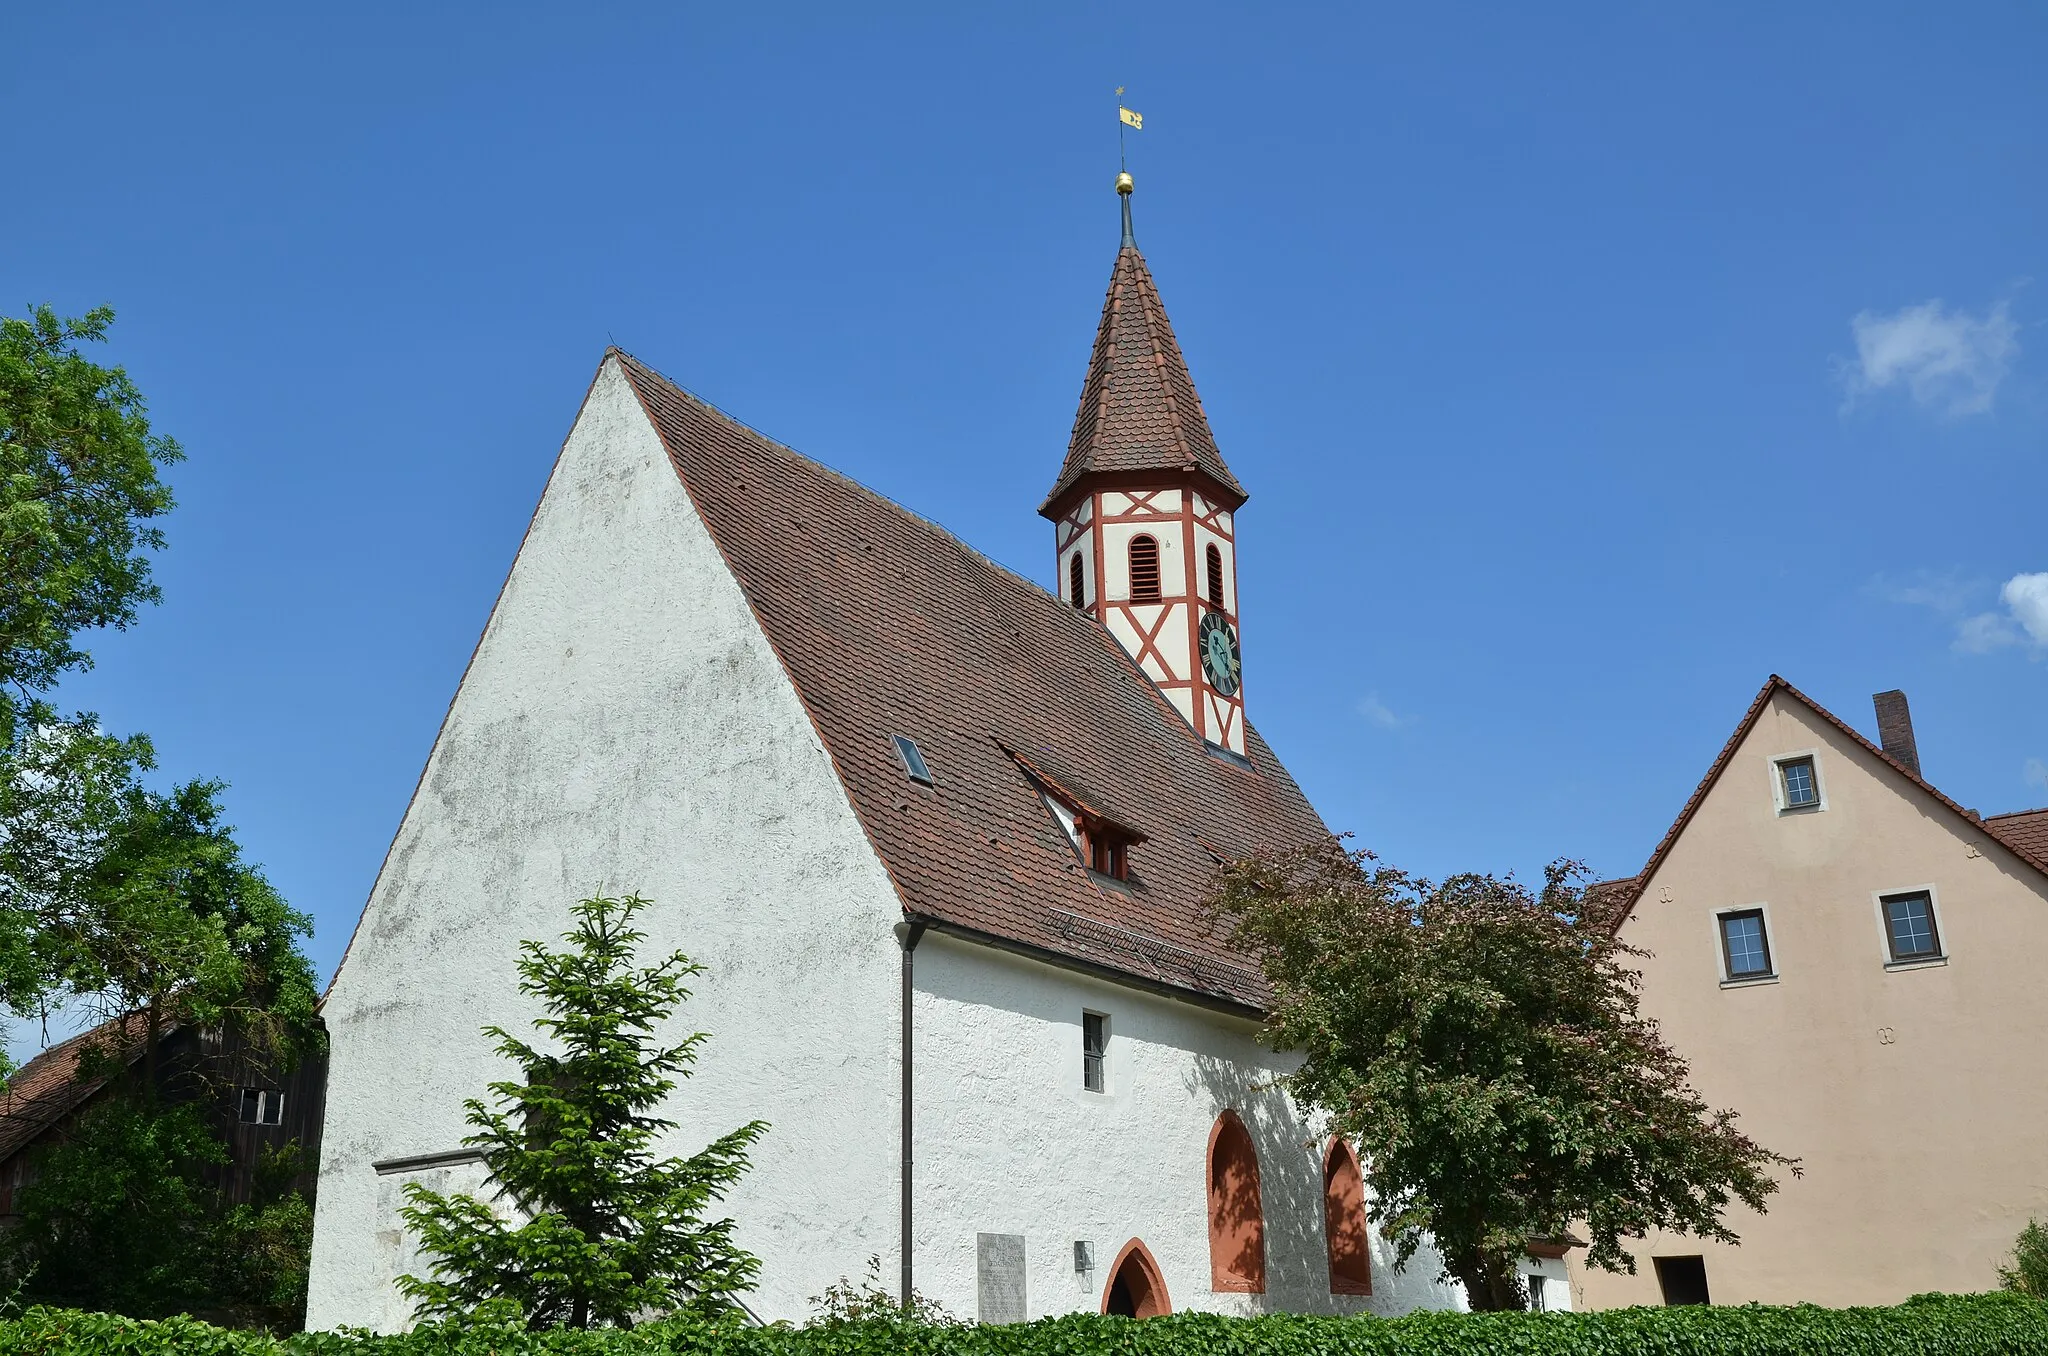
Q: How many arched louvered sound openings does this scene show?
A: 3